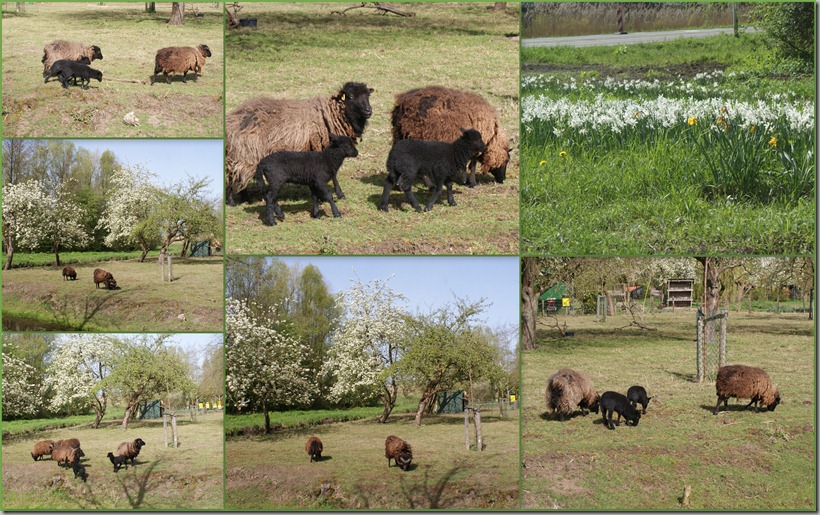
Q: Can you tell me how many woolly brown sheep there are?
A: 14